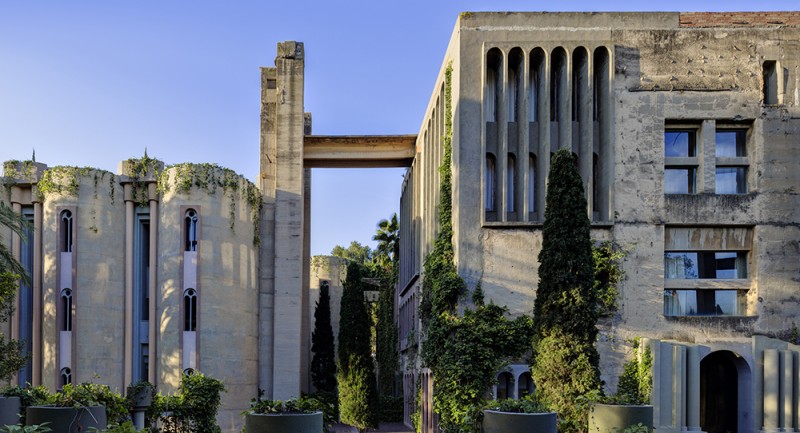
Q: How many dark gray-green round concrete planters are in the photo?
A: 5